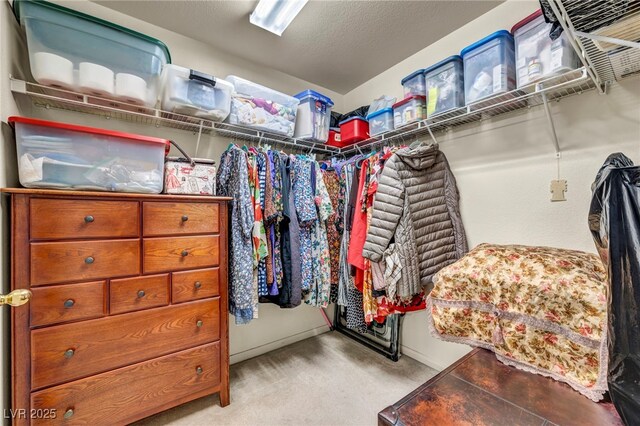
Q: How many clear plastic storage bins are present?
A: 11